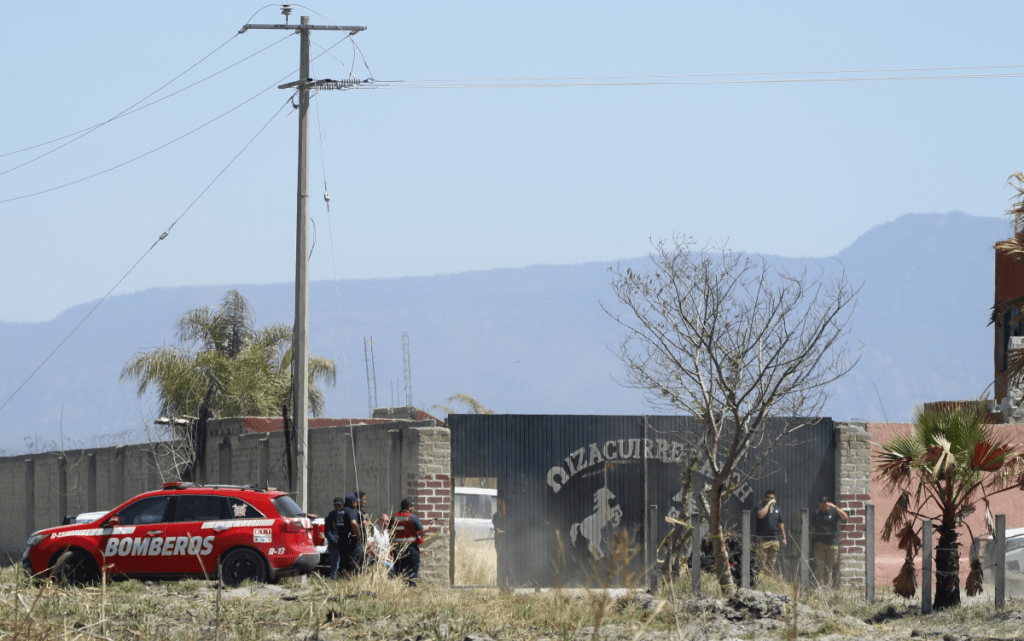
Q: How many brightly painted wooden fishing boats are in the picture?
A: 0